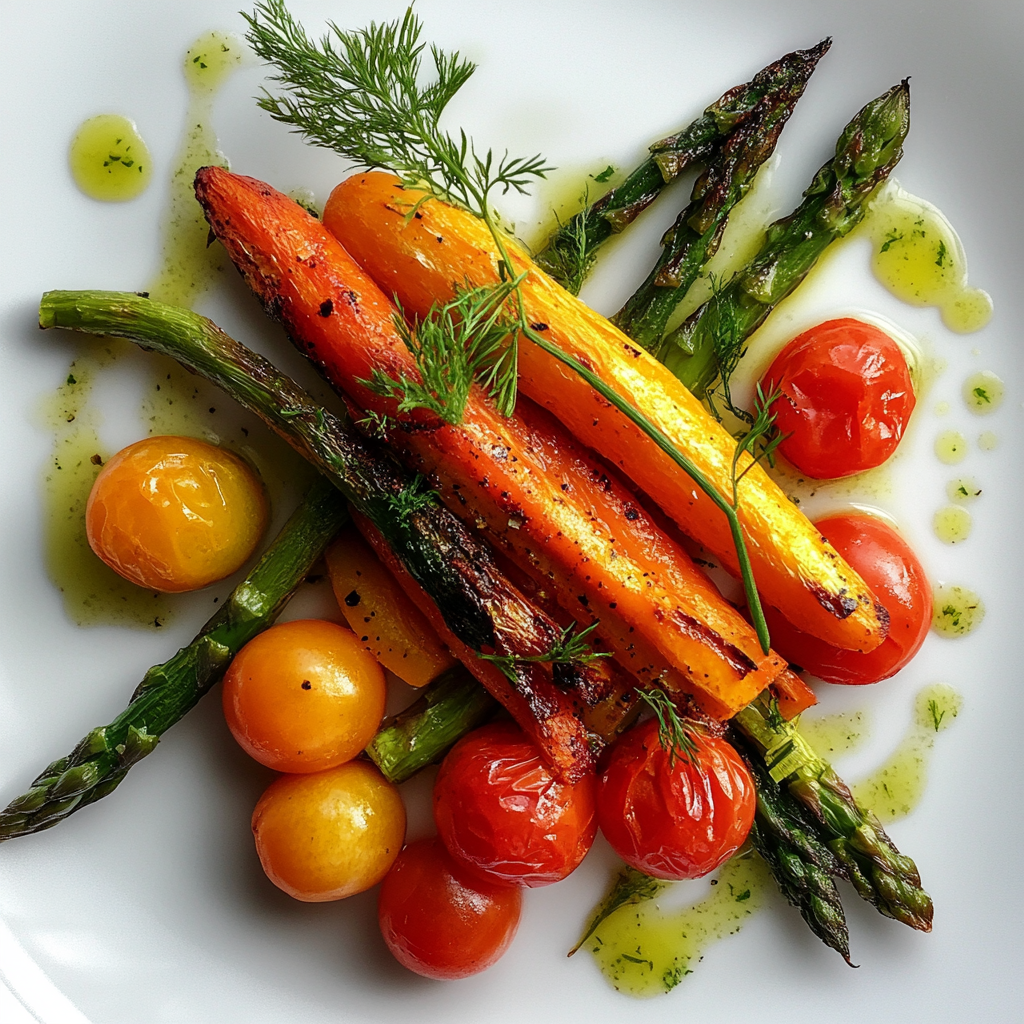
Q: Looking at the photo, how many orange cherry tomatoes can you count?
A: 3